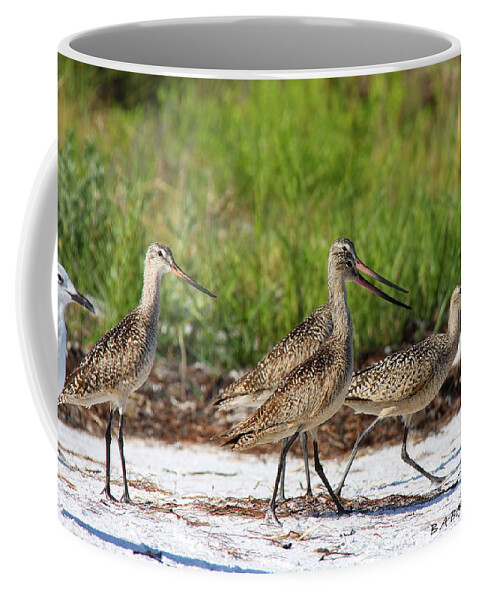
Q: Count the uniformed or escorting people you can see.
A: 0